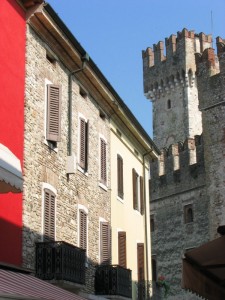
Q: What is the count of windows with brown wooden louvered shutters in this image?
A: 10